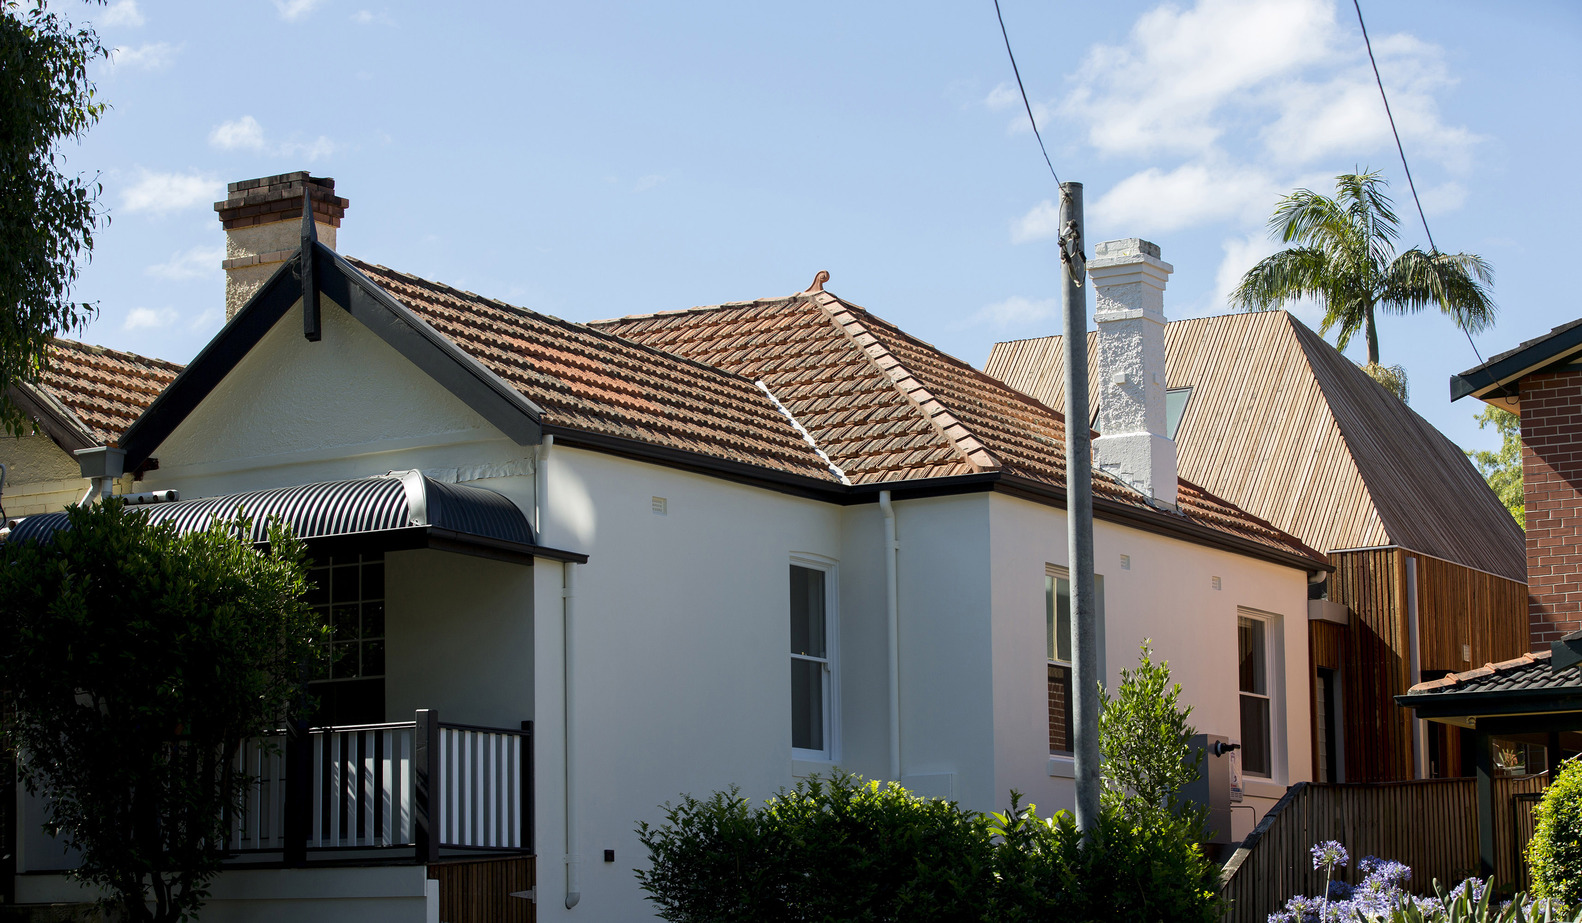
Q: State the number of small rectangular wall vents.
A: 3